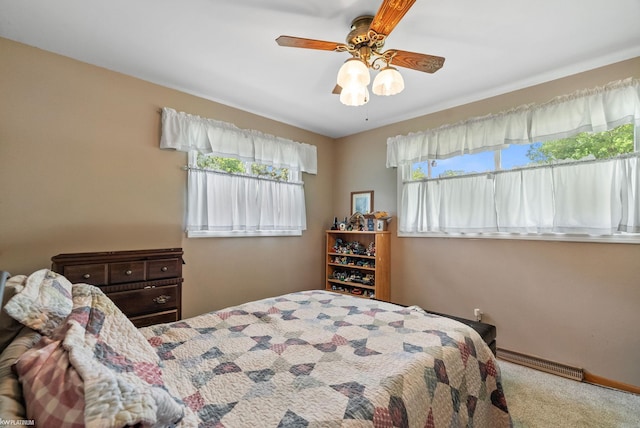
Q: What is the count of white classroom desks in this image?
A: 0